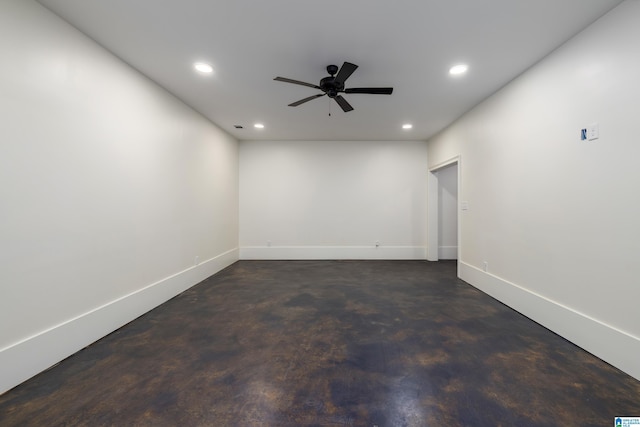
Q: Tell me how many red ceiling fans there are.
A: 0